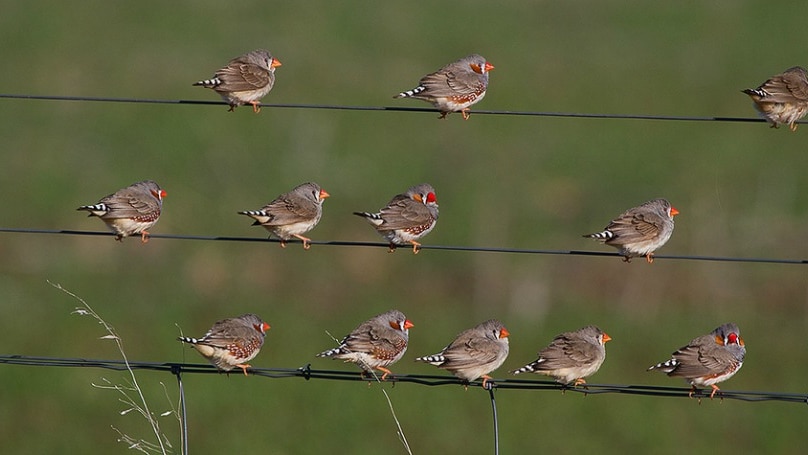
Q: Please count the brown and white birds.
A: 12